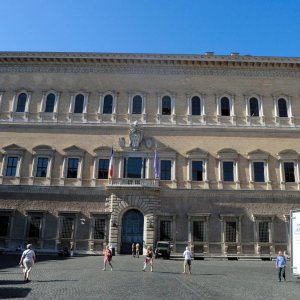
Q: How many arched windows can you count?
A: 10